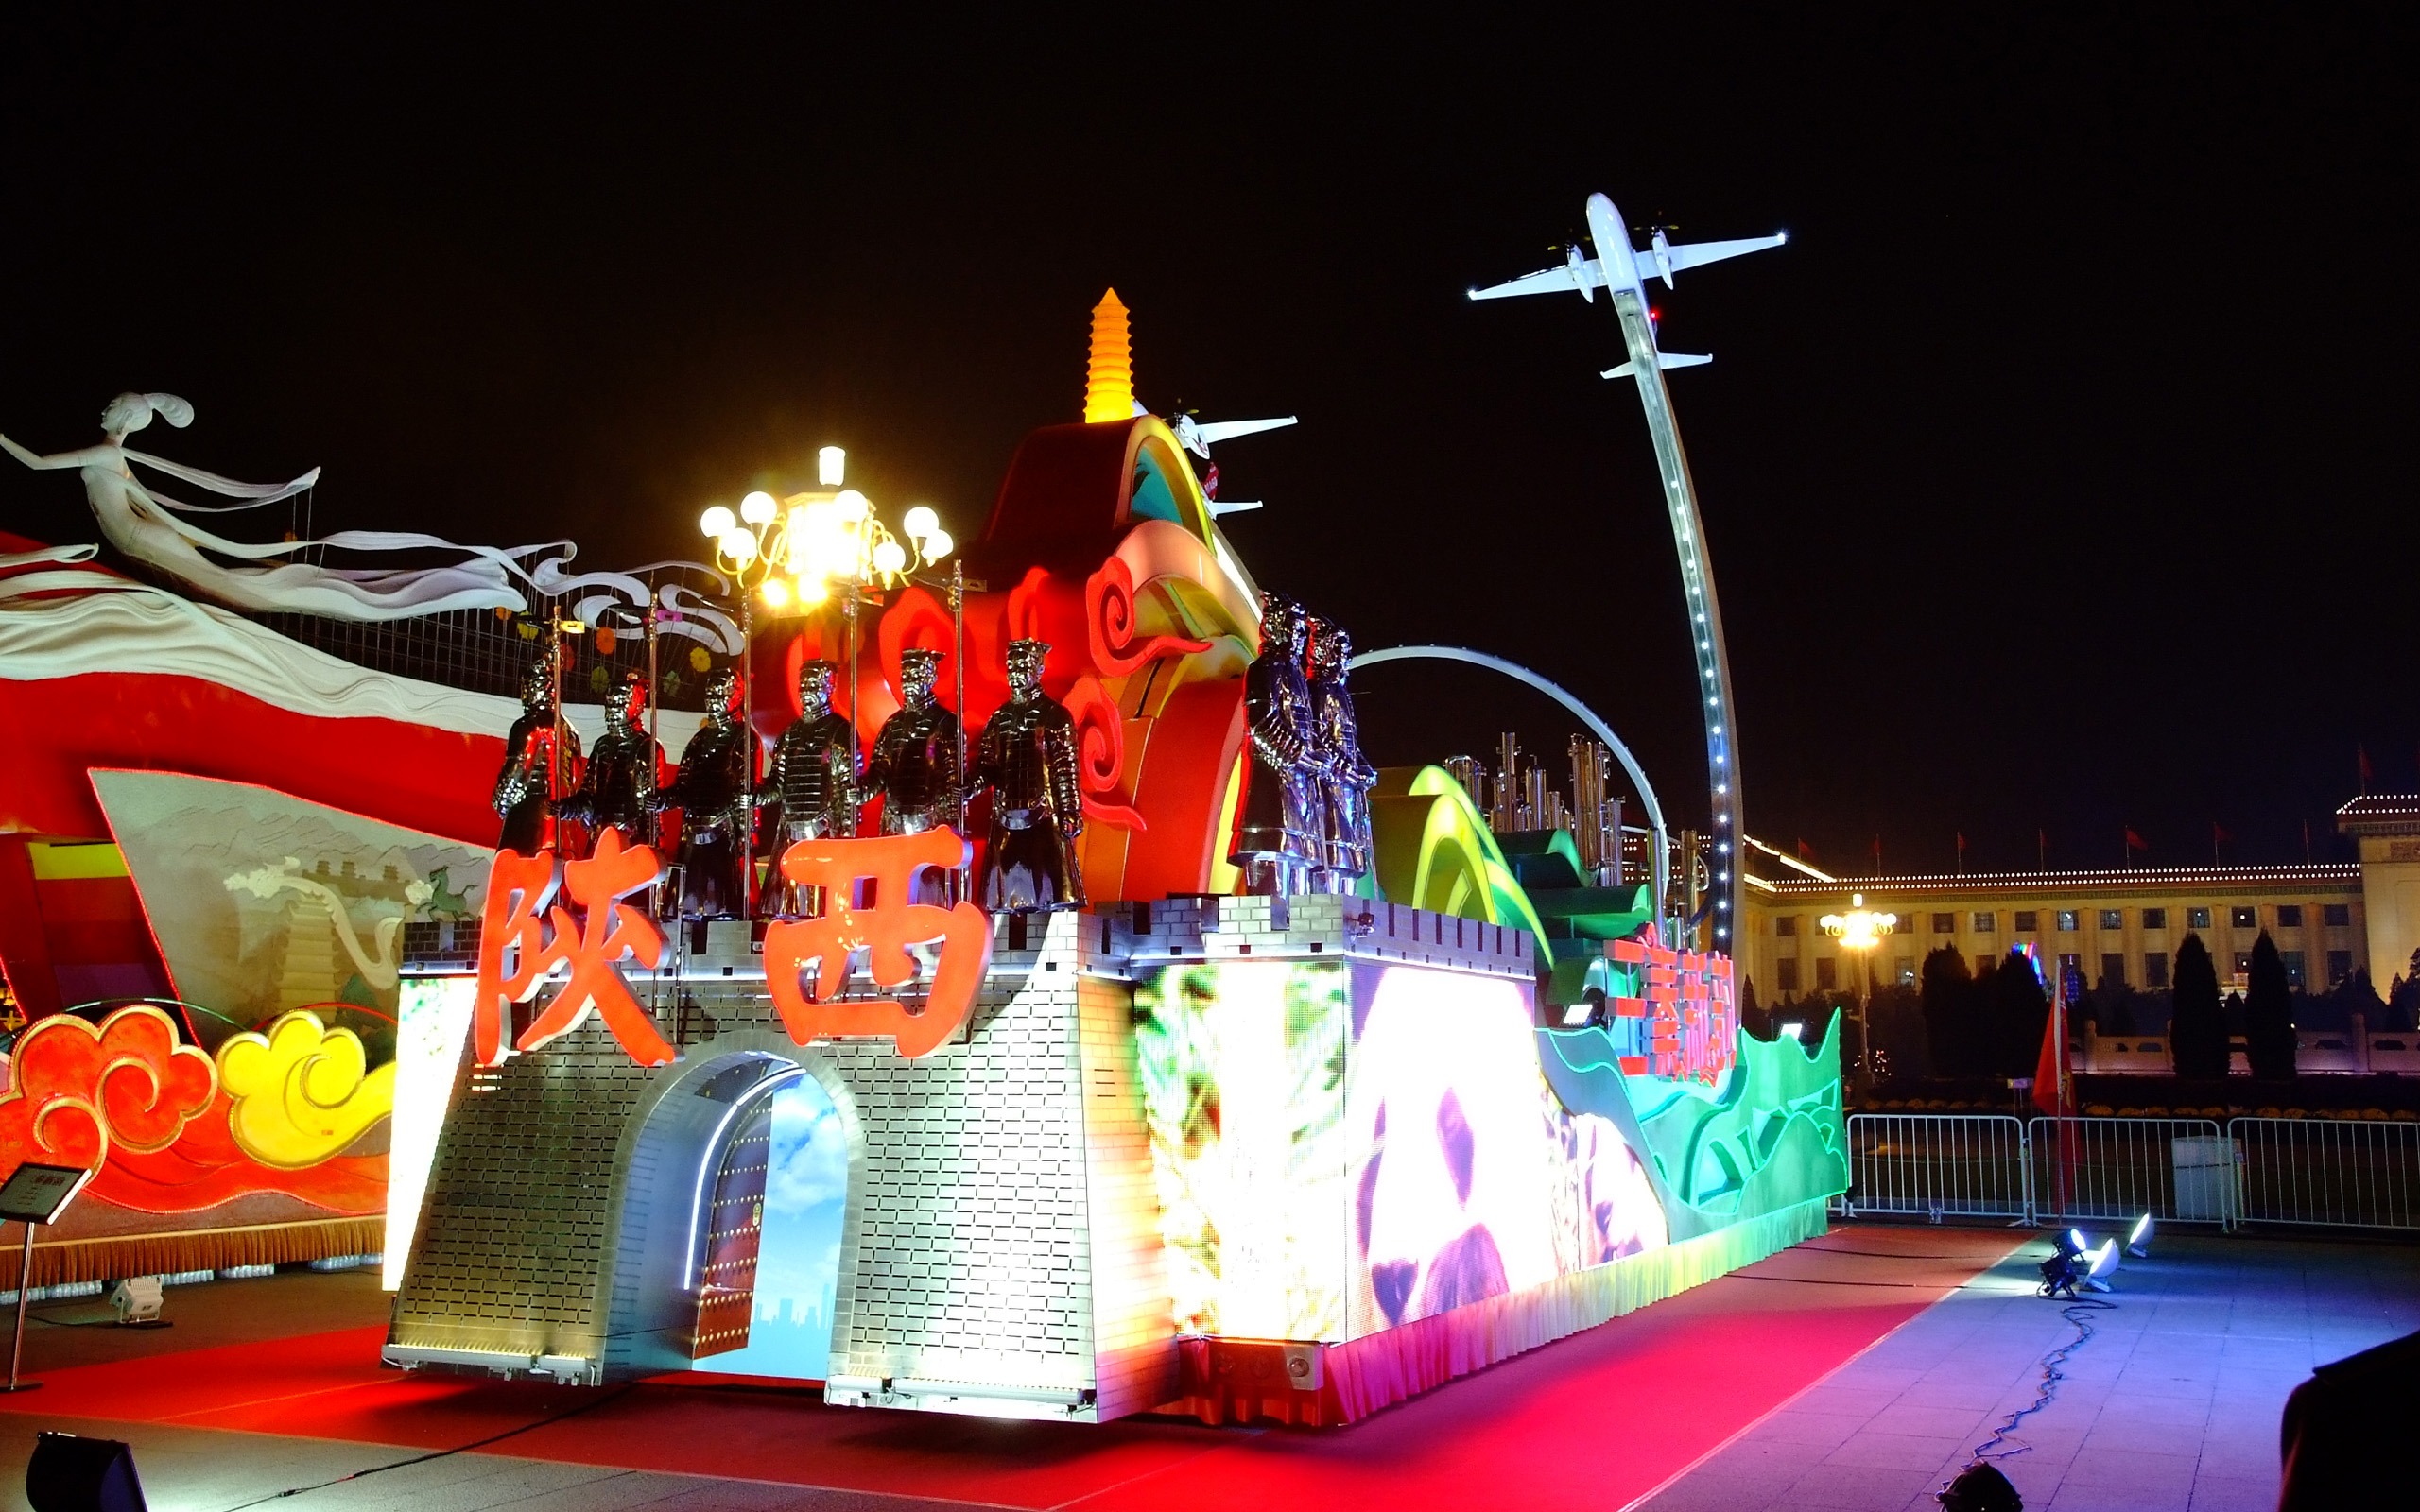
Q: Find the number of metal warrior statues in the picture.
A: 8